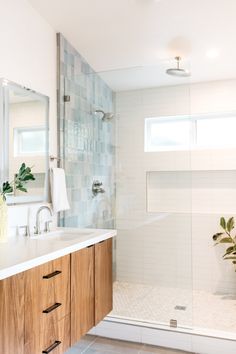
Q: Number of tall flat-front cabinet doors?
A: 2